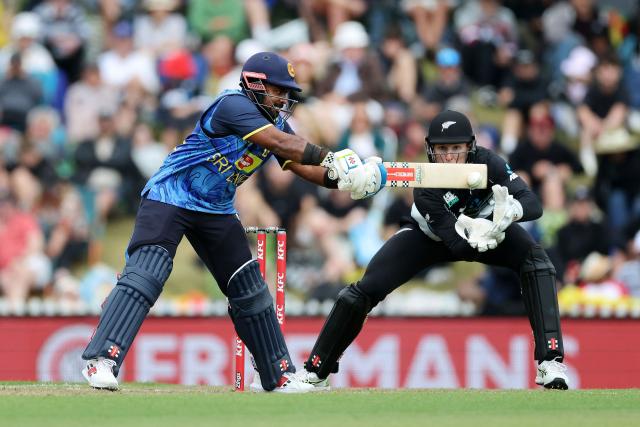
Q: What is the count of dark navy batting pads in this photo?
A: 2